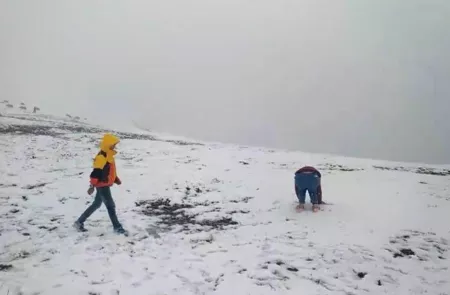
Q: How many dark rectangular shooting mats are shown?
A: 0